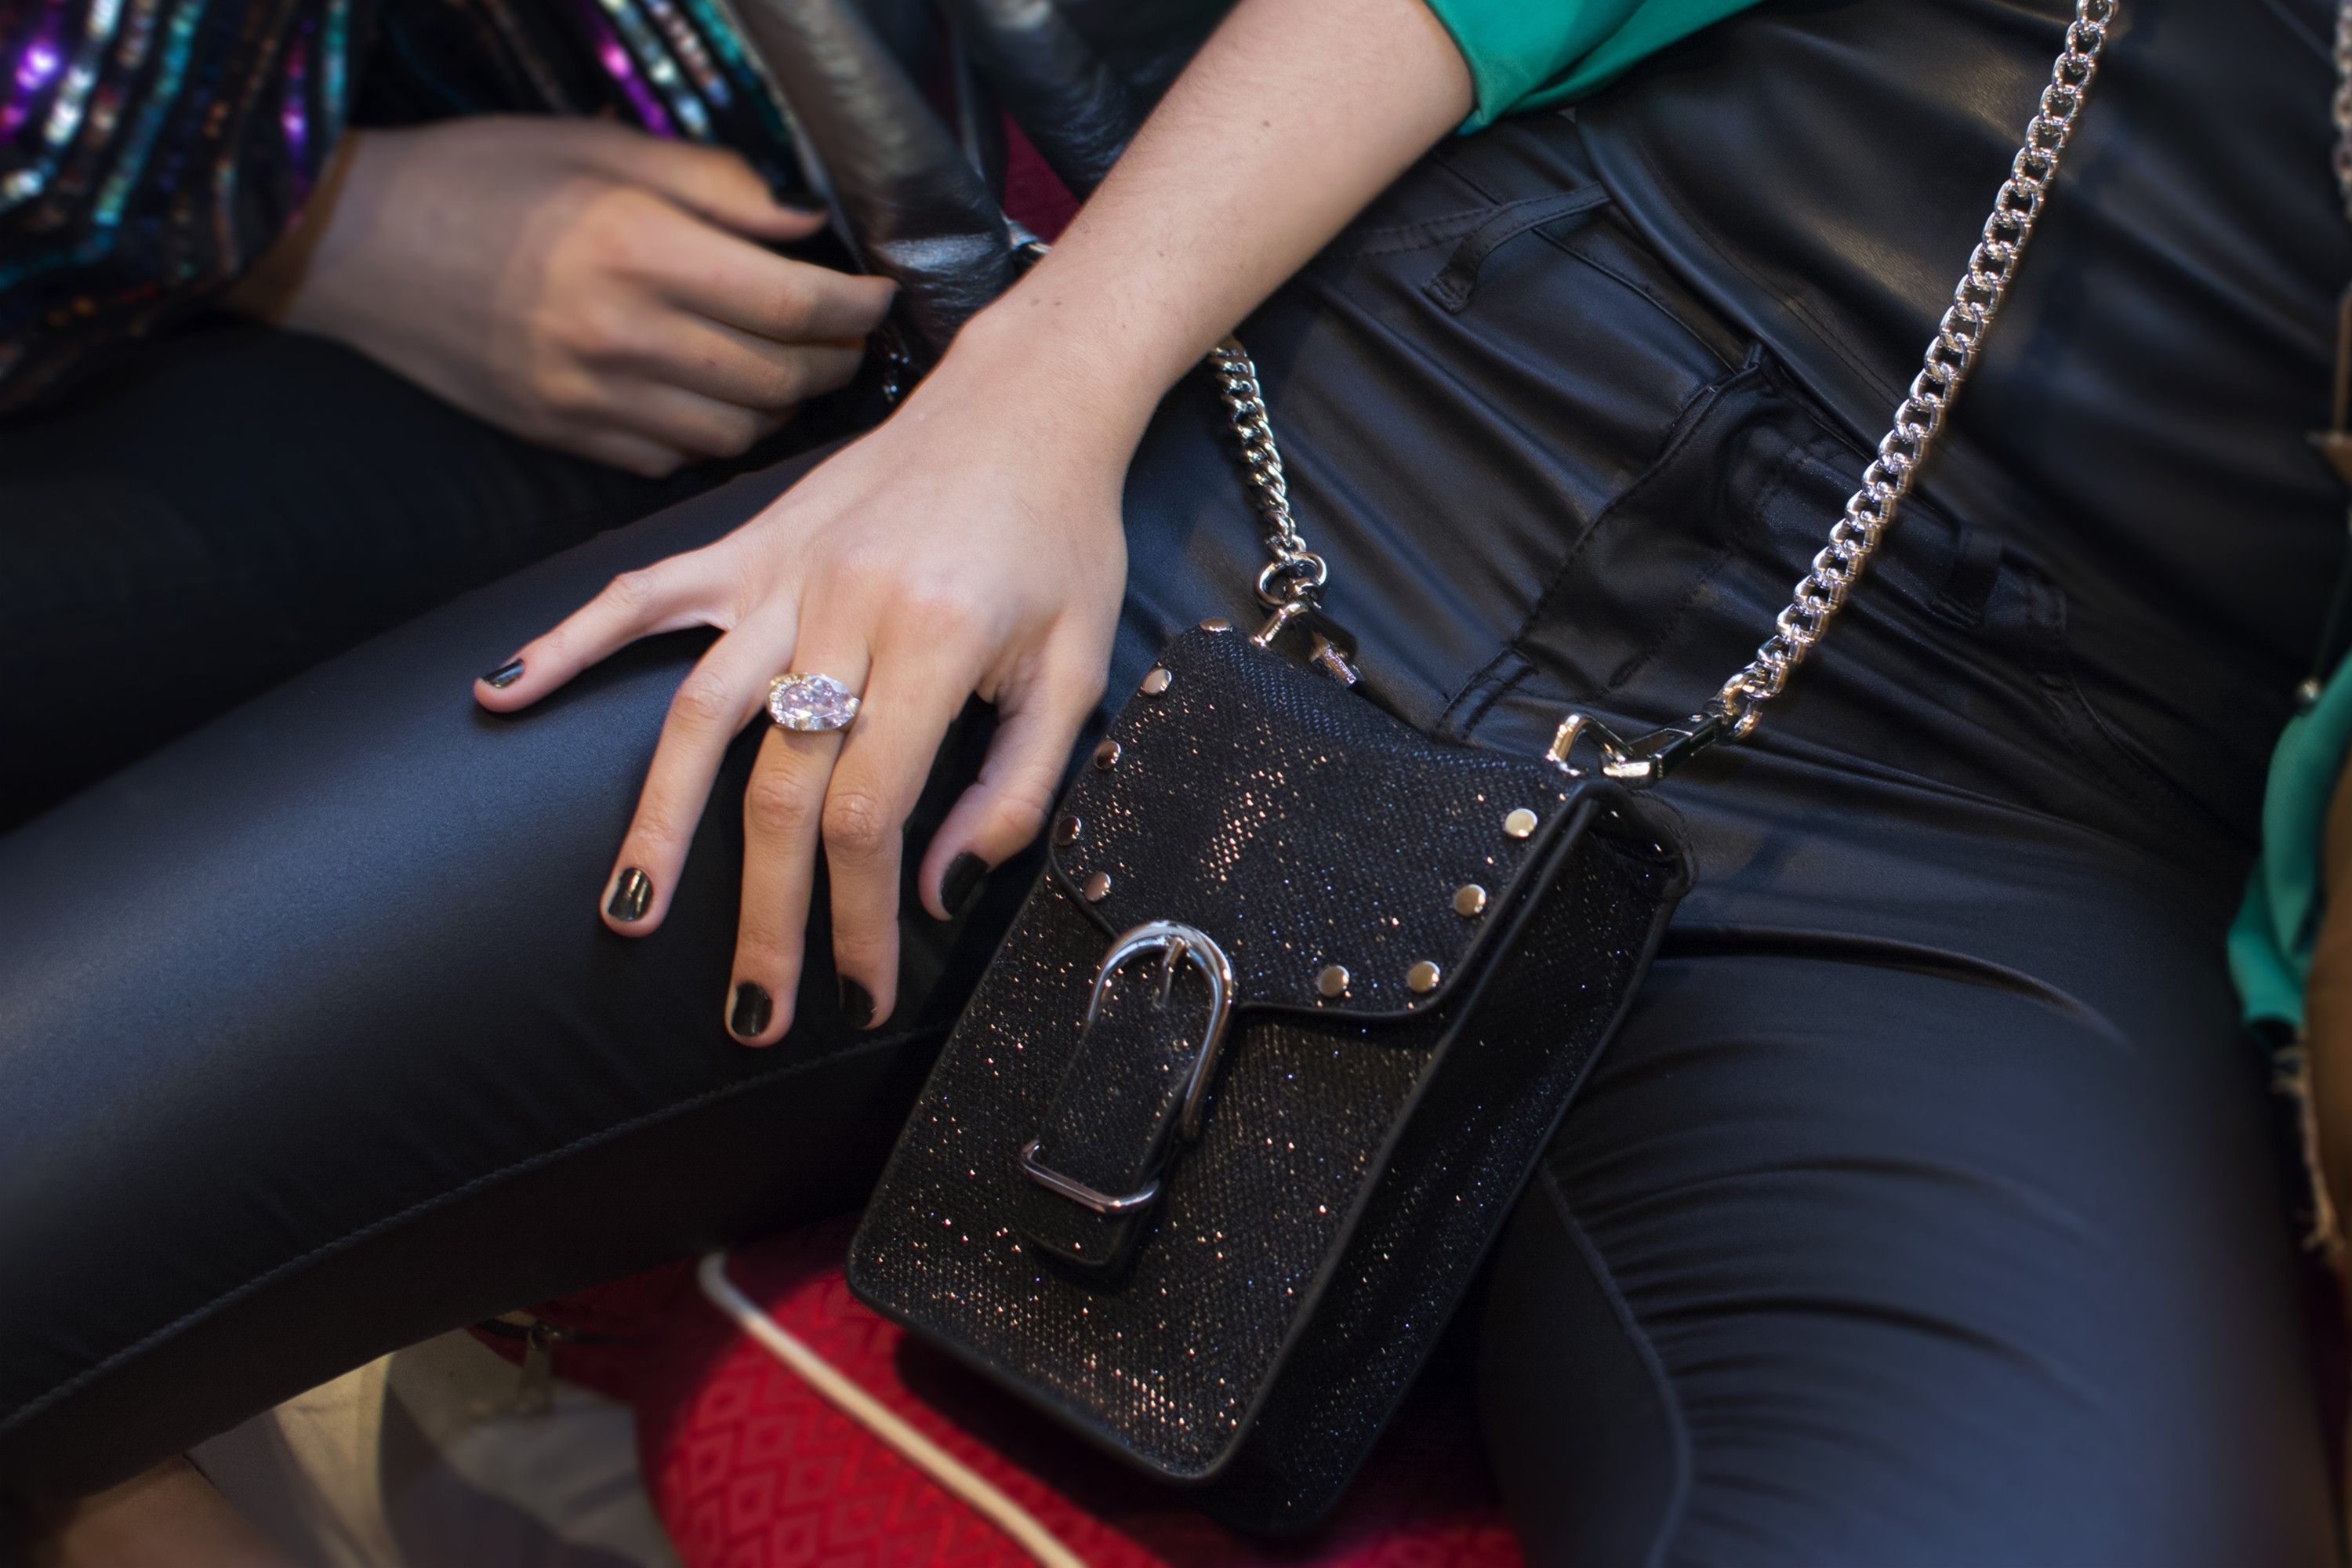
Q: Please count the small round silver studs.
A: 9